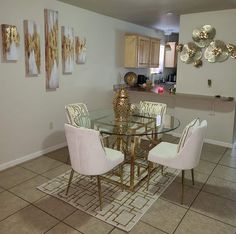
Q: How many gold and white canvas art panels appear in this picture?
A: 5